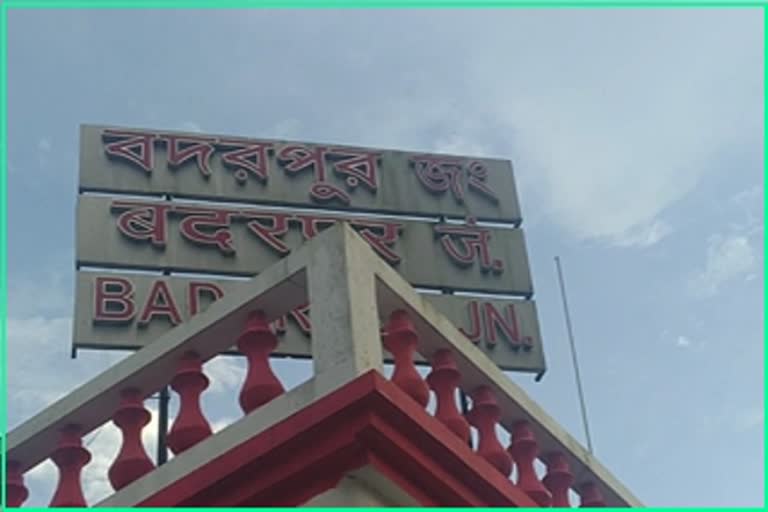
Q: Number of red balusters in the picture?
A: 11